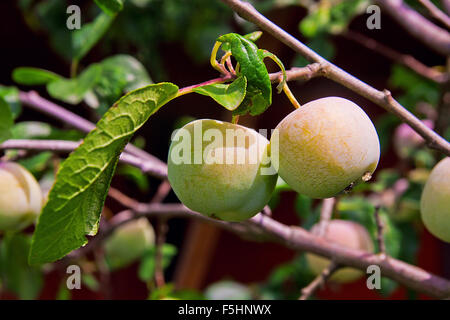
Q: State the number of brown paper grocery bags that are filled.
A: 0